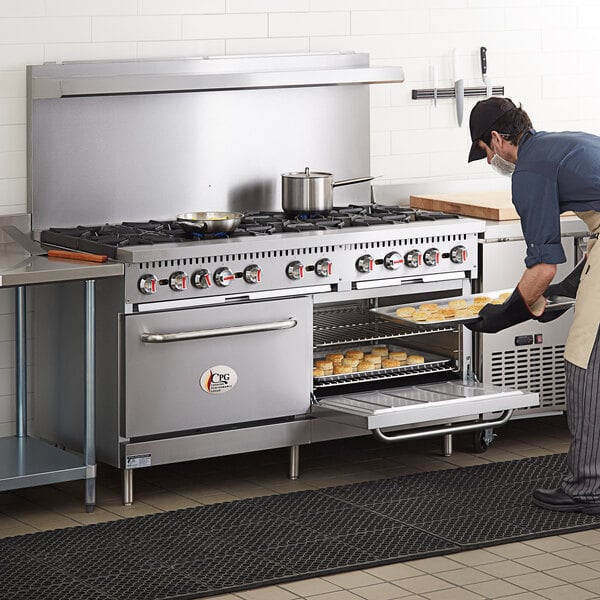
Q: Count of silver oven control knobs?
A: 12